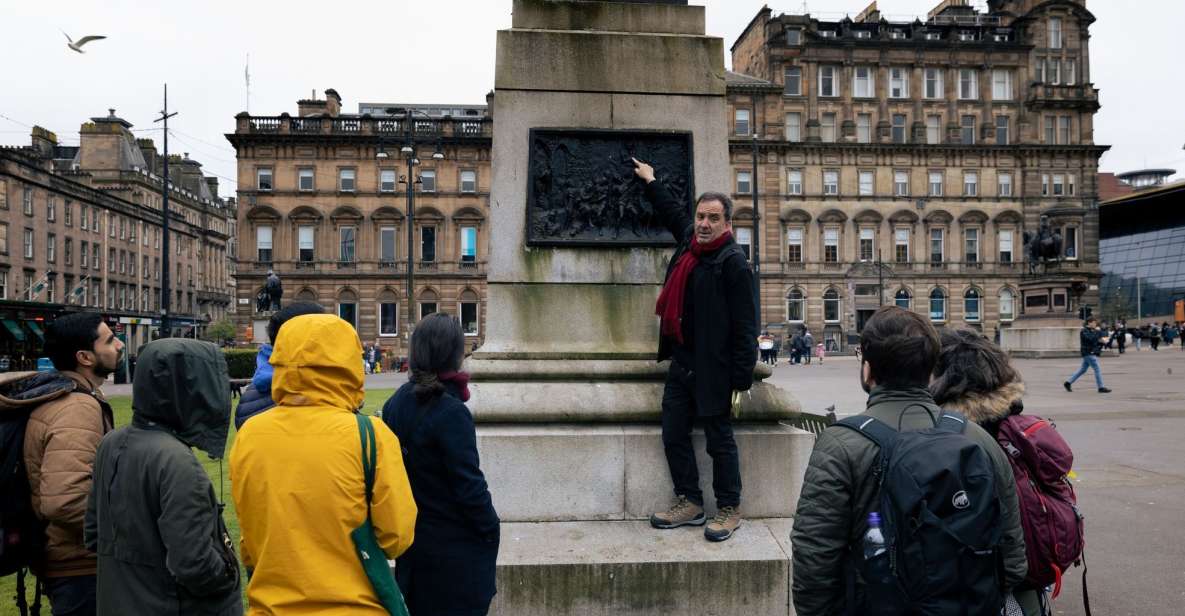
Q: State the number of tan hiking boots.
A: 2